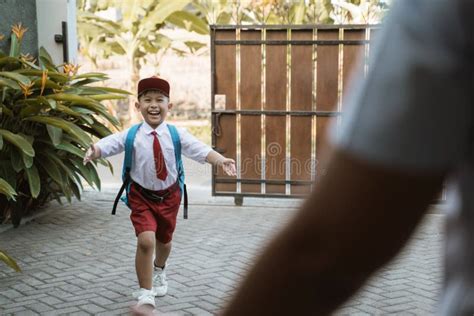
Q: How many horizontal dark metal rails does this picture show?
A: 5